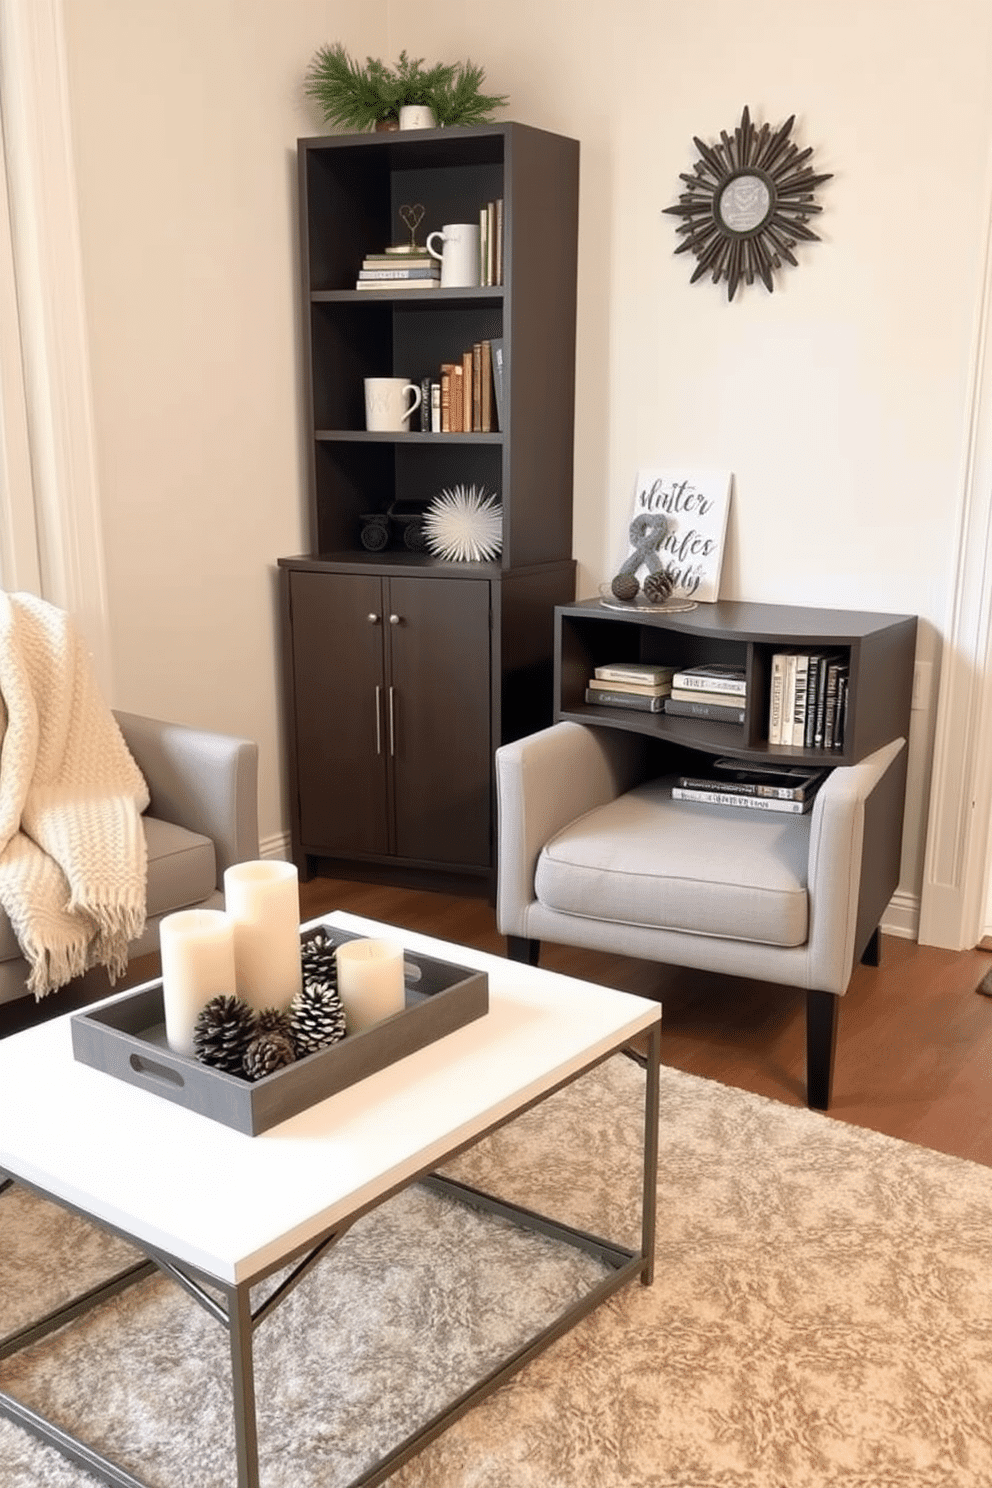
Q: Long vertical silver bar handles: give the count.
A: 2